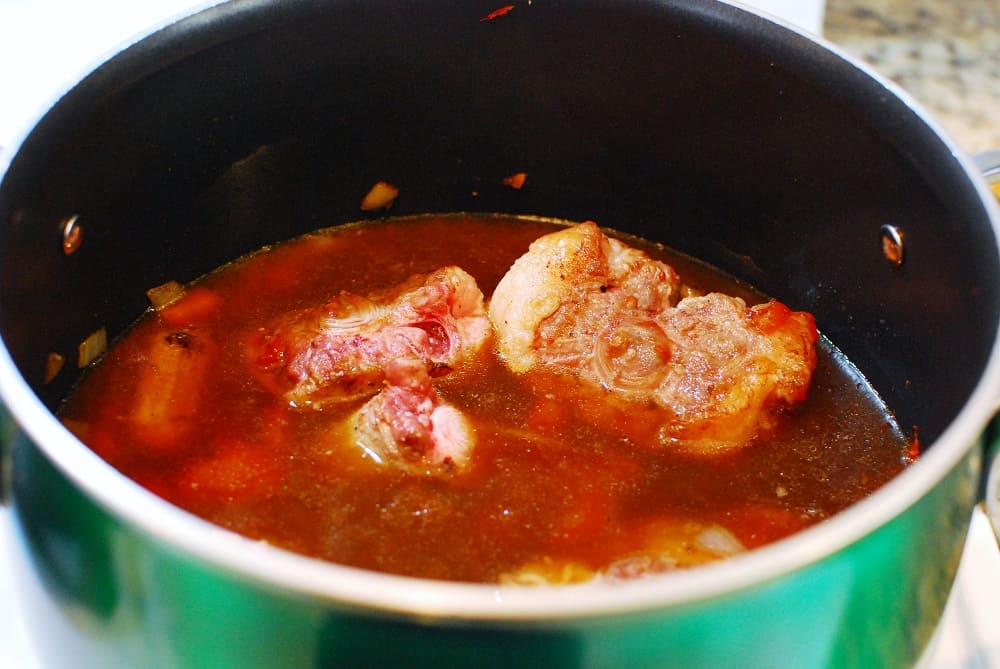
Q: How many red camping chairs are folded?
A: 0